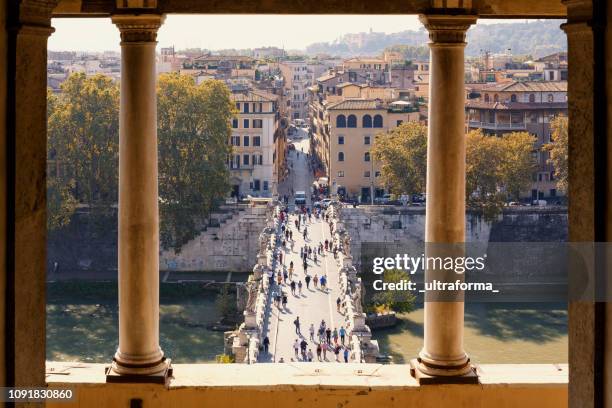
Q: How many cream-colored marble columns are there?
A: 2